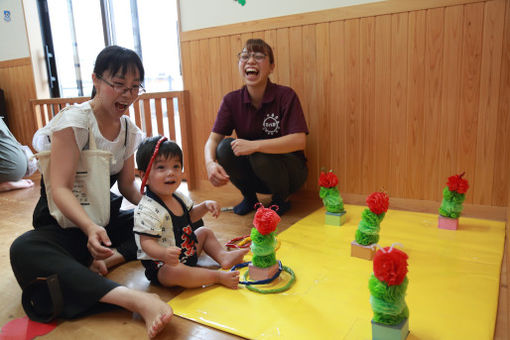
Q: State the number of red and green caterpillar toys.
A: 5